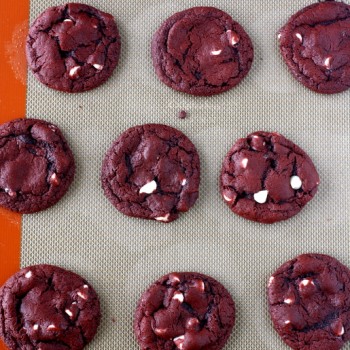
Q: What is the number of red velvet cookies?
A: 9